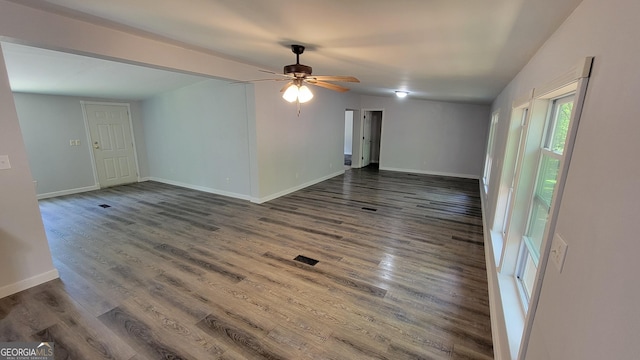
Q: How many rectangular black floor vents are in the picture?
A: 3